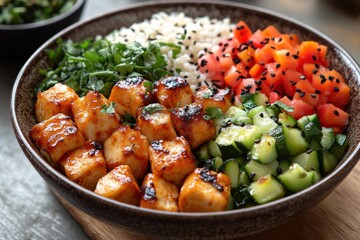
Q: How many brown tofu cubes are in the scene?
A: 14